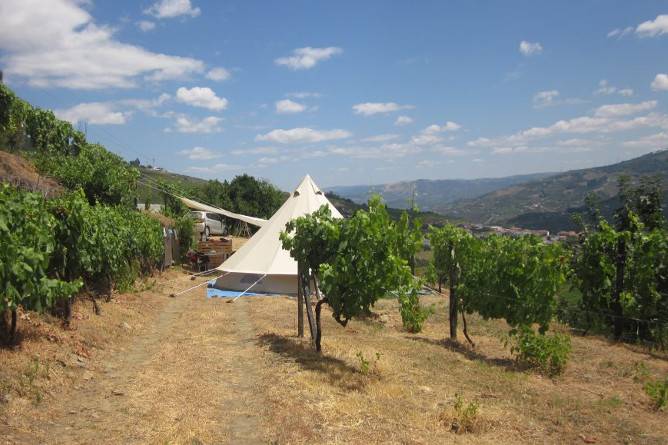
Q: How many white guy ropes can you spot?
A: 3